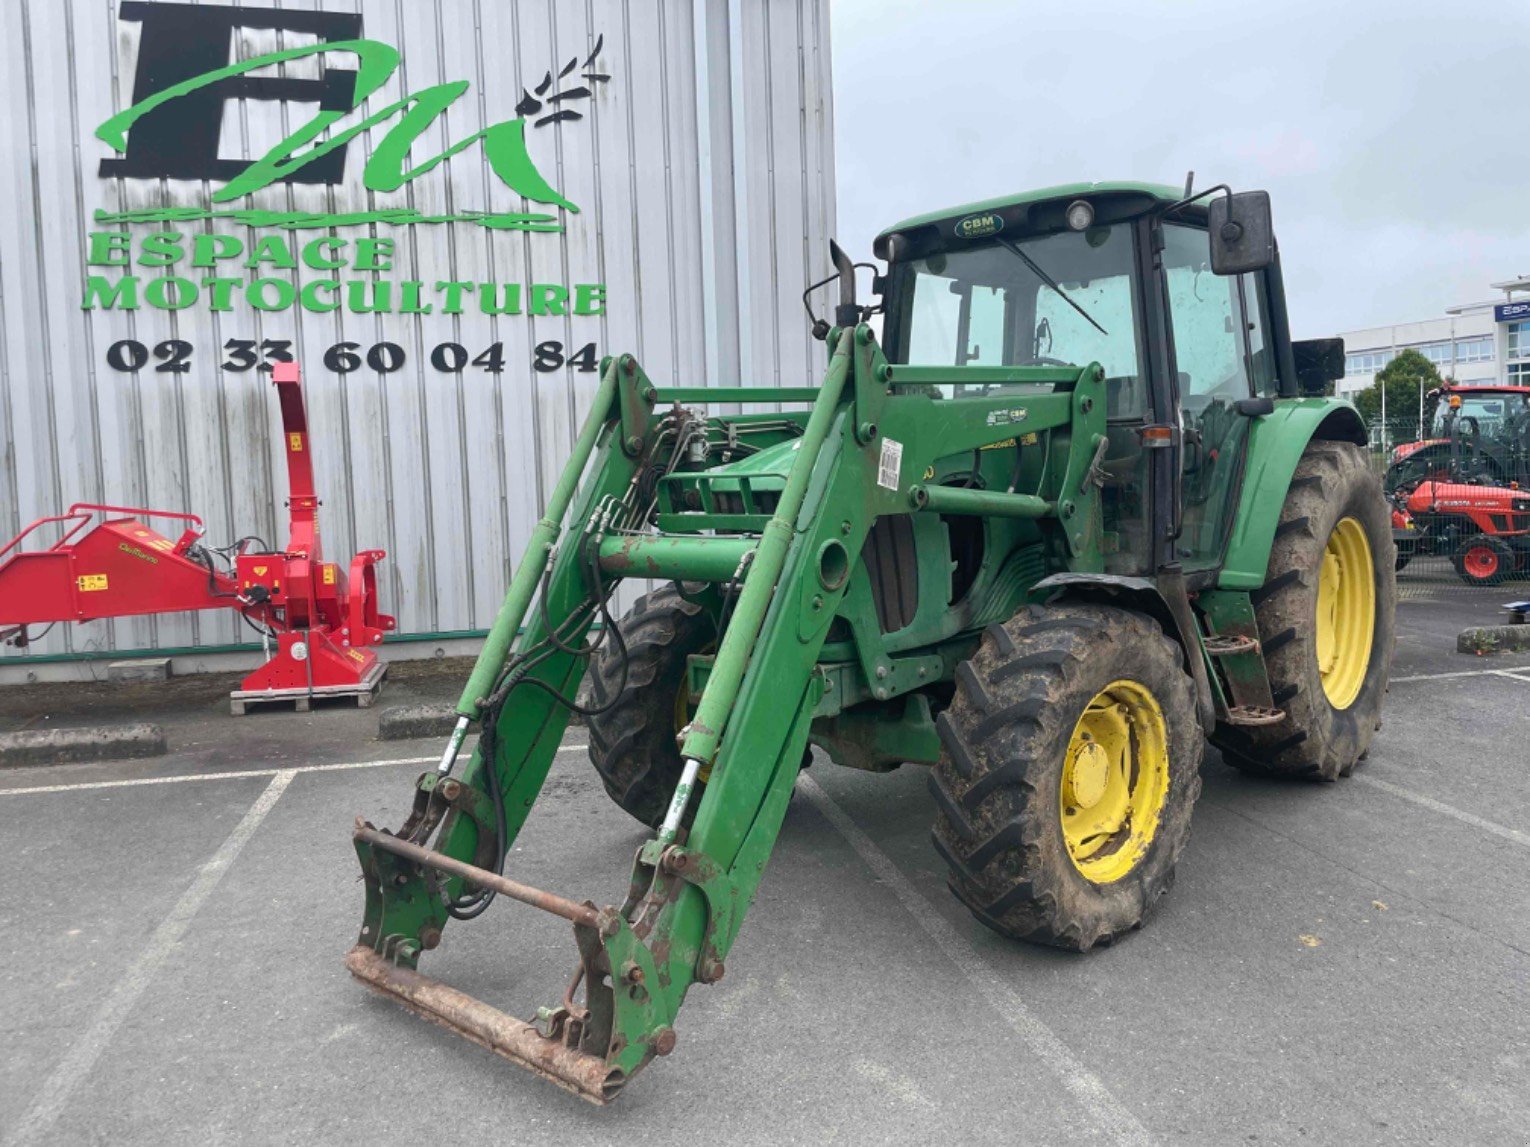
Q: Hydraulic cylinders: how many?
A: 3